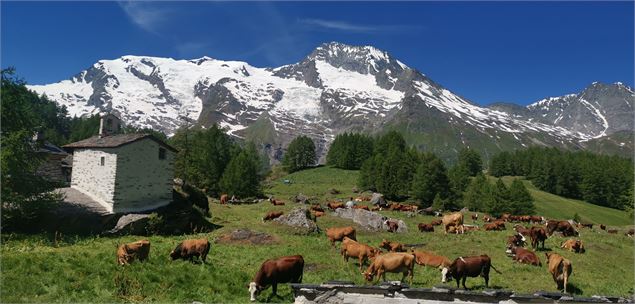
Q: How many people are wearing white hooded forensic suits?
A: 0